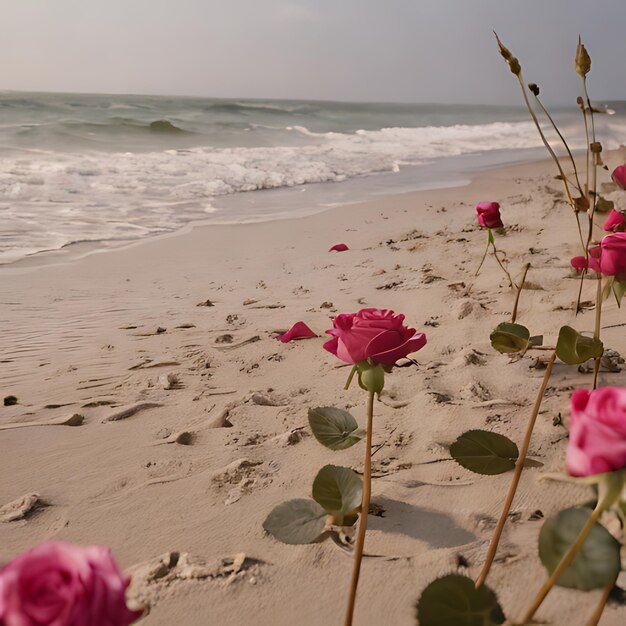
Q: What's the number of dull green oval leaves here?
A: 8